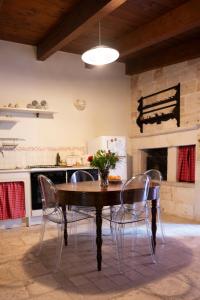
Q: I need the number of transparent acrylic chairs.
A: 4